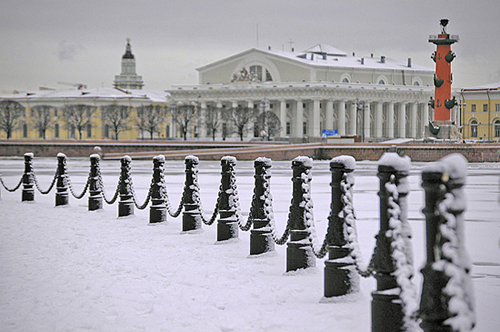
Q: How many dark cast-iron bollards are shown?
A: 12